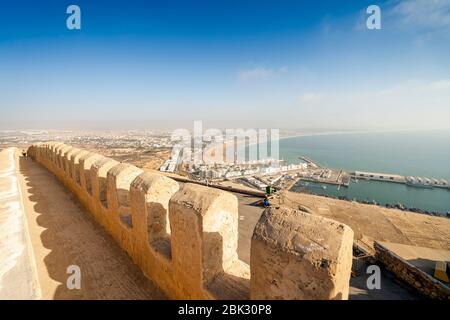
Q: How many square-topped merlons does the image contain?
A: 0